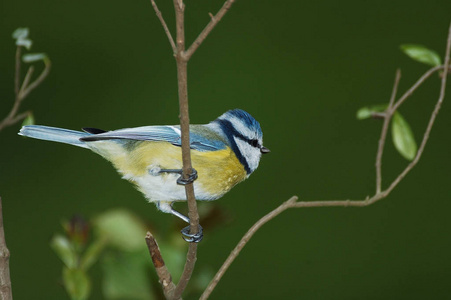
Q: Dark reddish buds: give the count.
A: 1